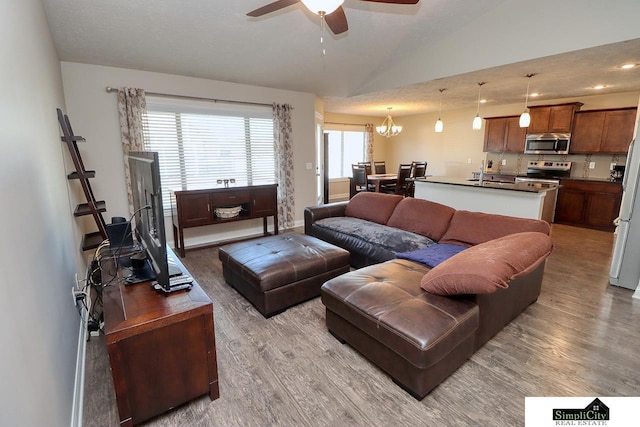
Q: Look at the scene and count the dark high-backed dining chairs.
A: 5